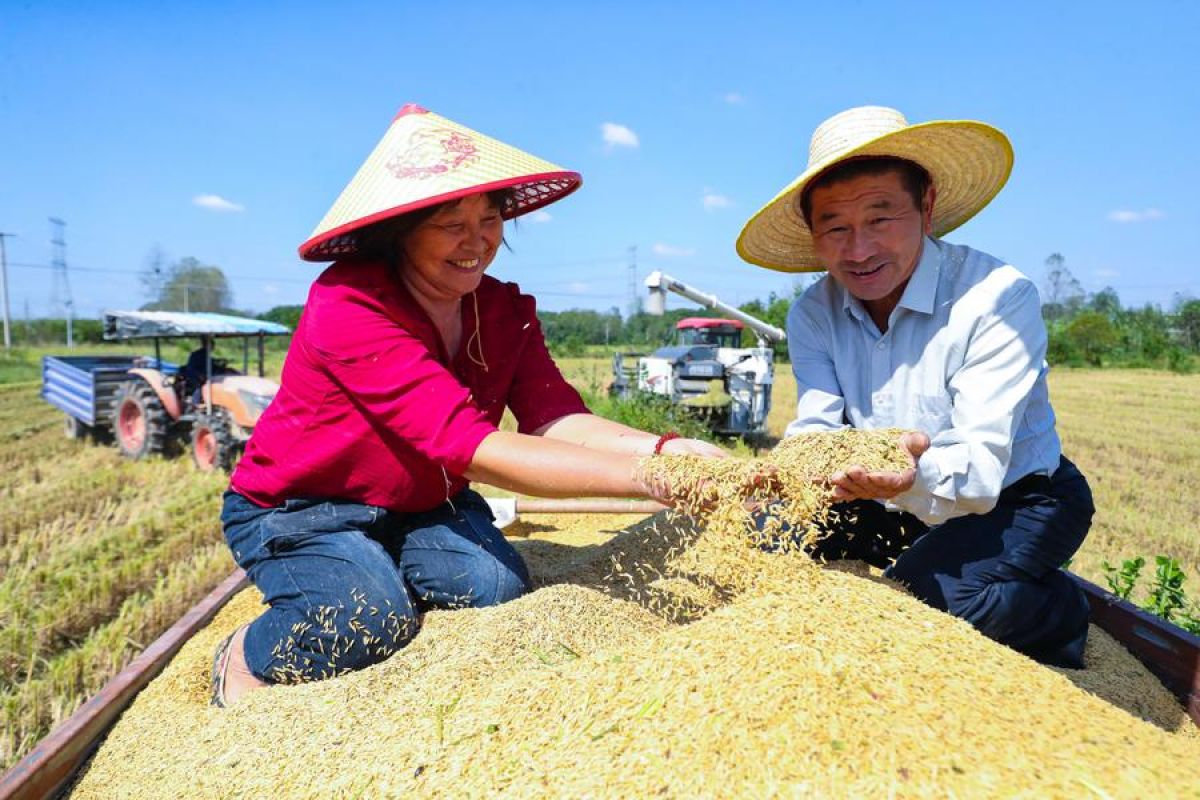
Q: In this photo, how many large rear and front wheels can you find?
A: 2